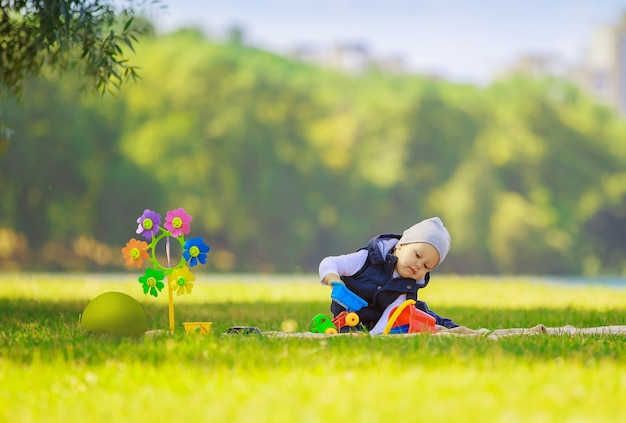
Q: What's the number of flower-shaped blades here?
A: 6